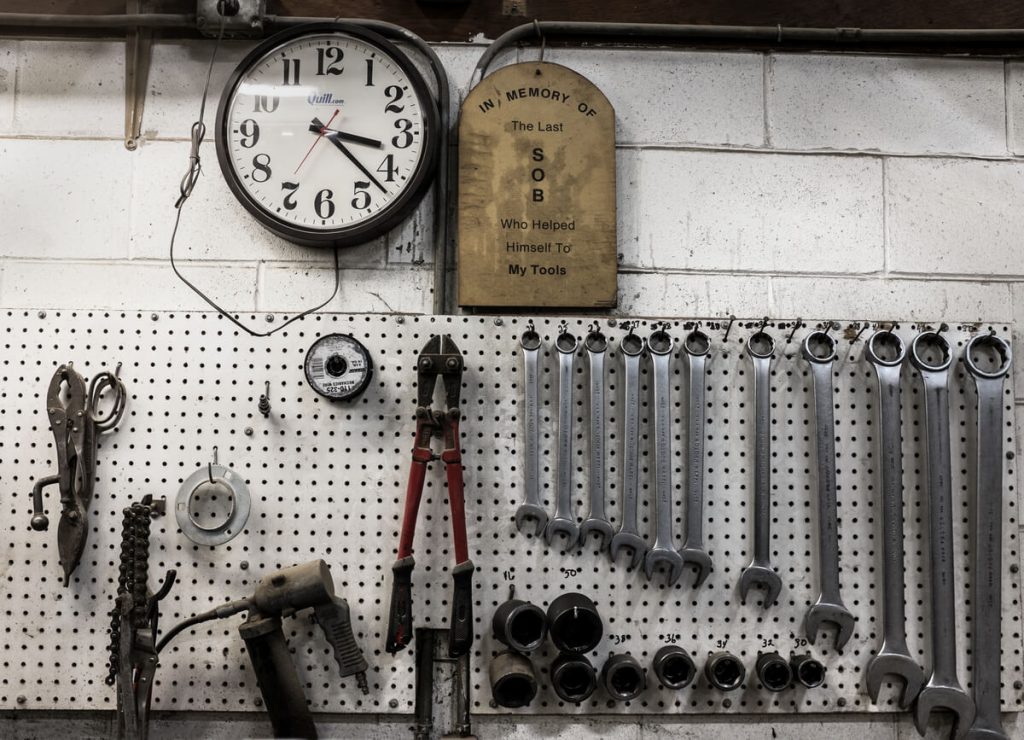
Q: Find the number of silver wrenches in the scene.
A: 11